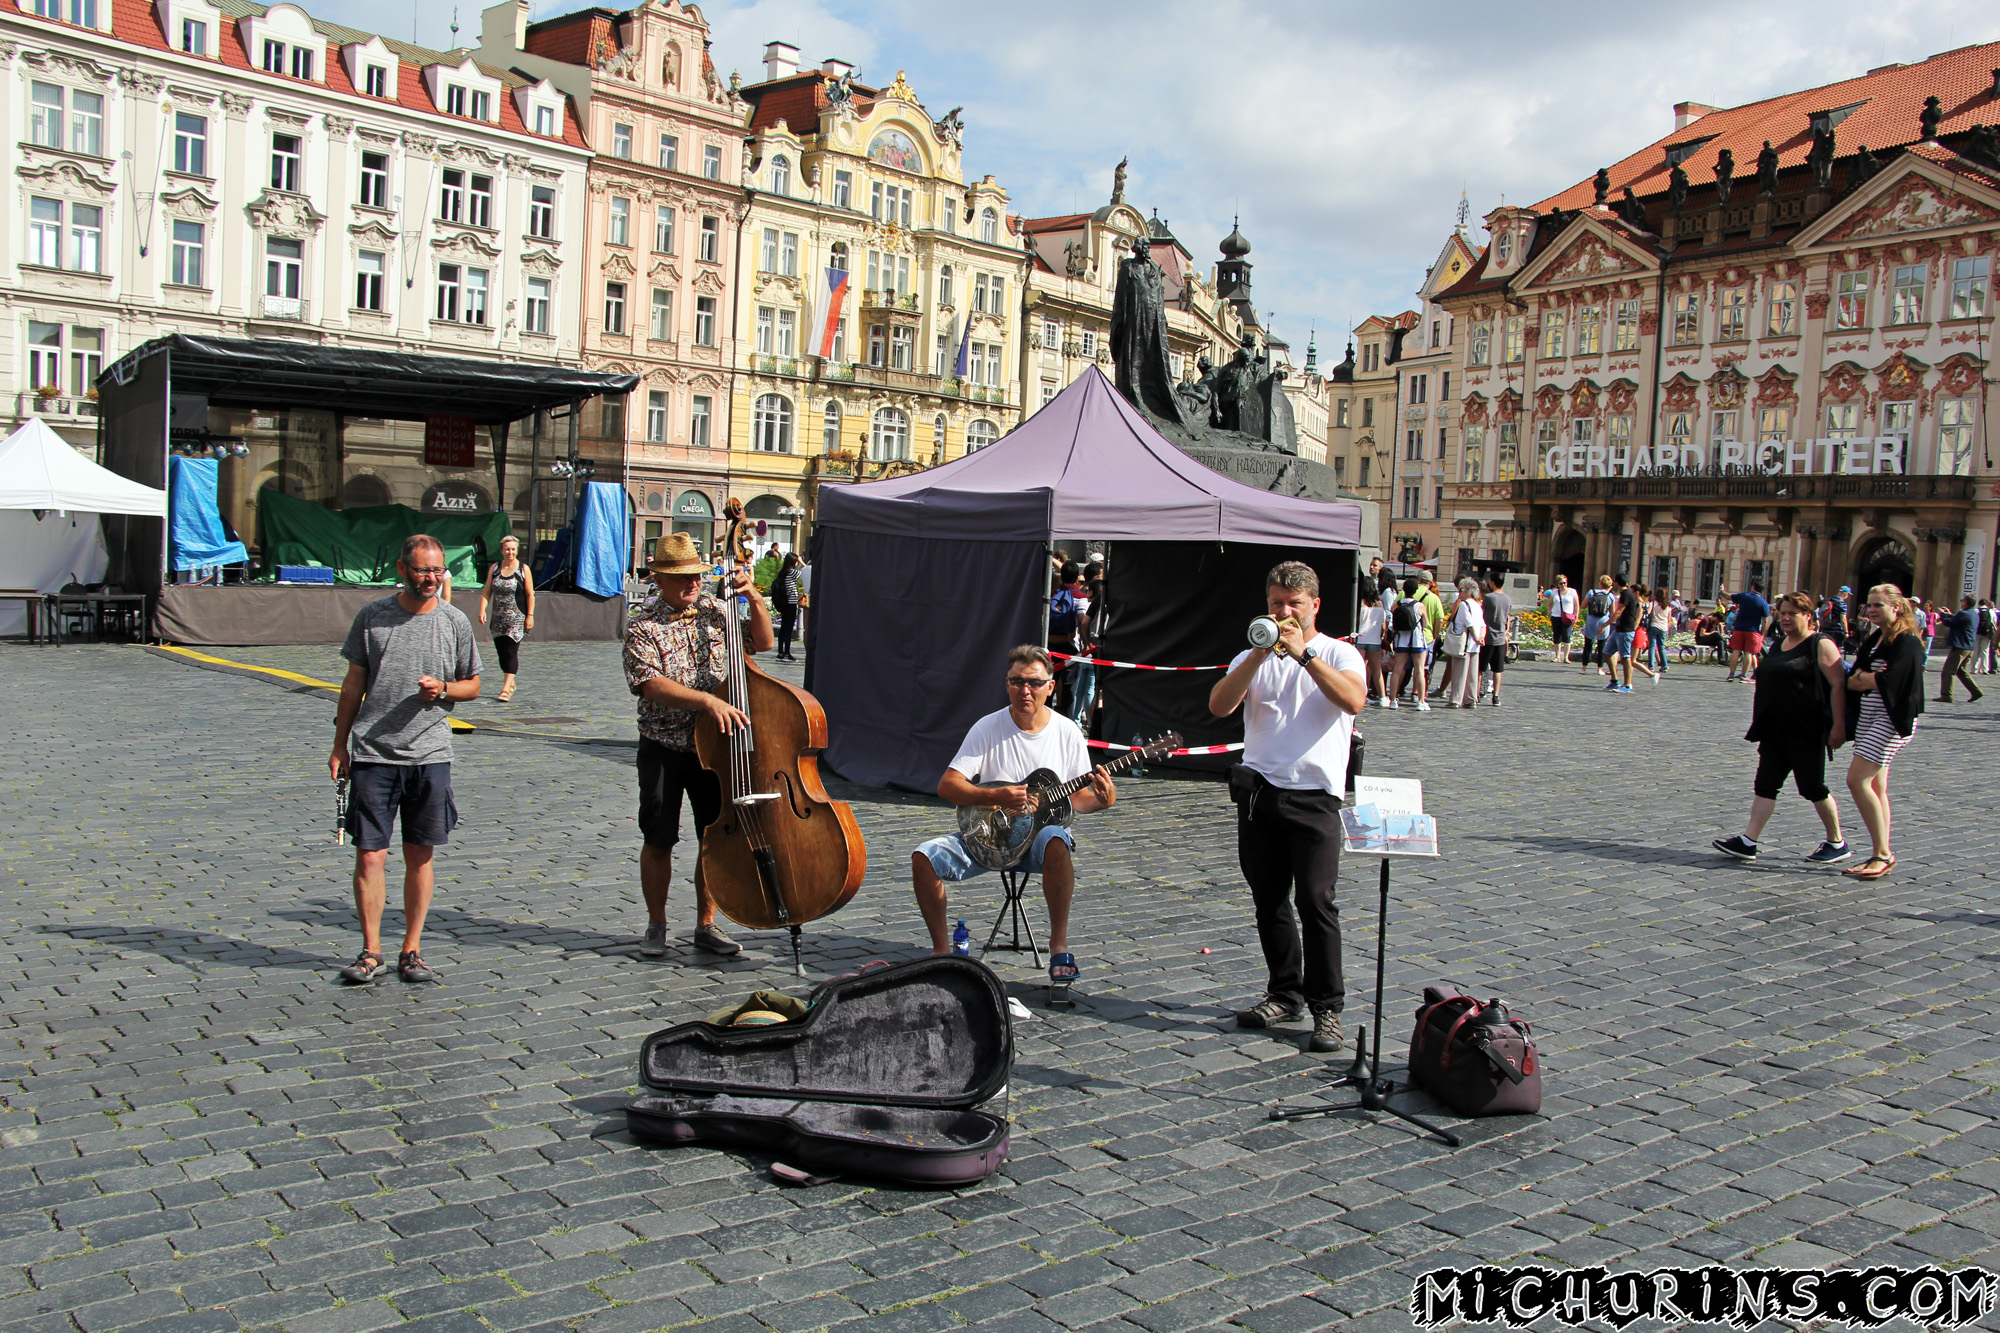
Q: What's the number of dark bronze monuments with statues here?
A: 1